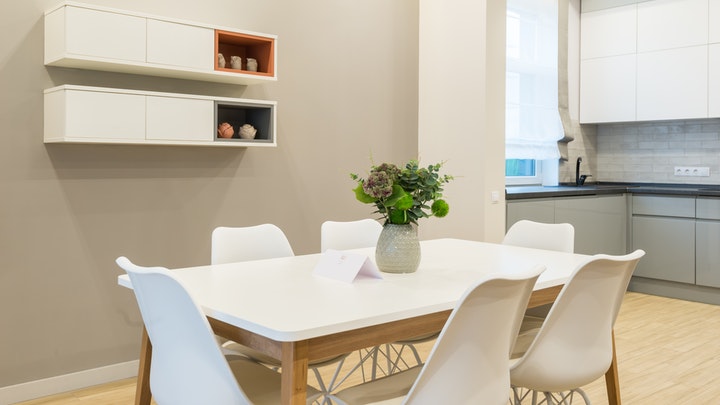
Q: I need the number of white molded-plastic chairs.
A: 6